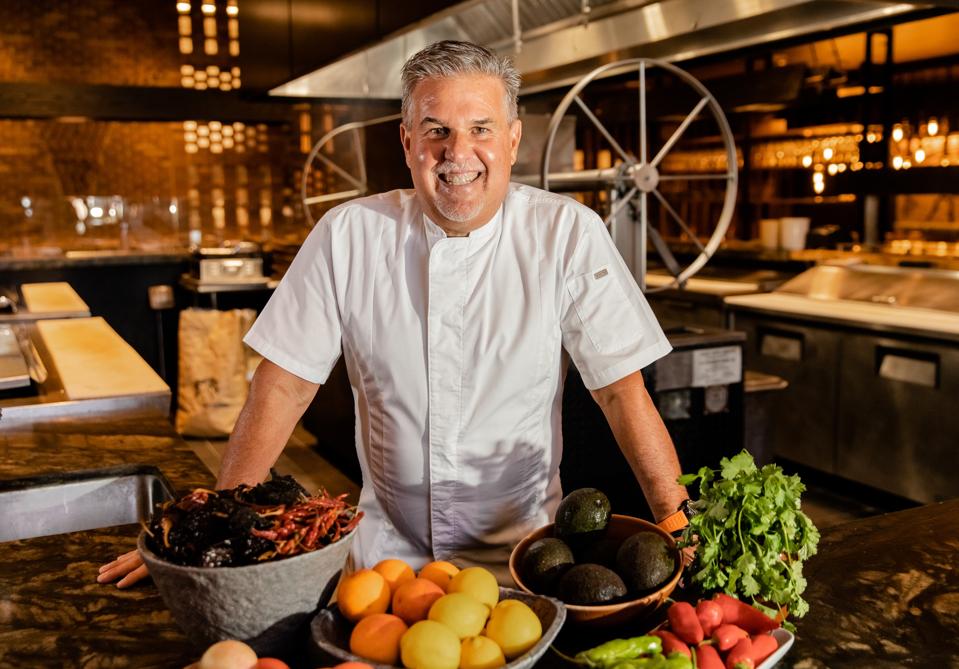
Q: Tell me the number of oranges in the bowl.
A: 5